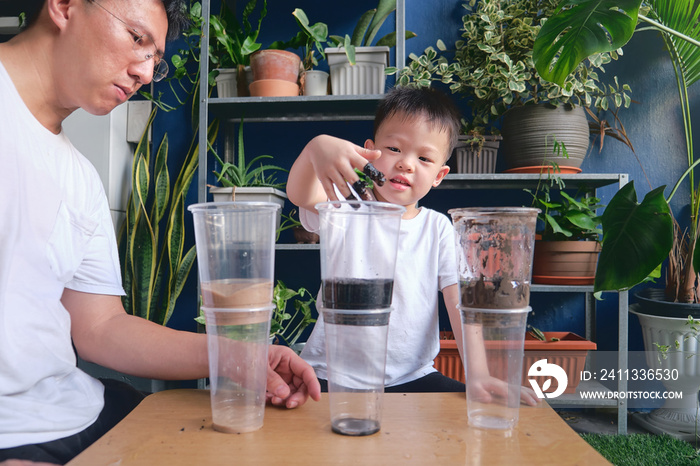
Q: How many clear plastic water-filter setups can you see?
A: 3